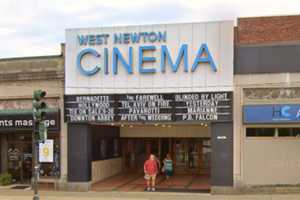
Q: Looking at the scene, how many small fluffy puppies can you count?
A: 0